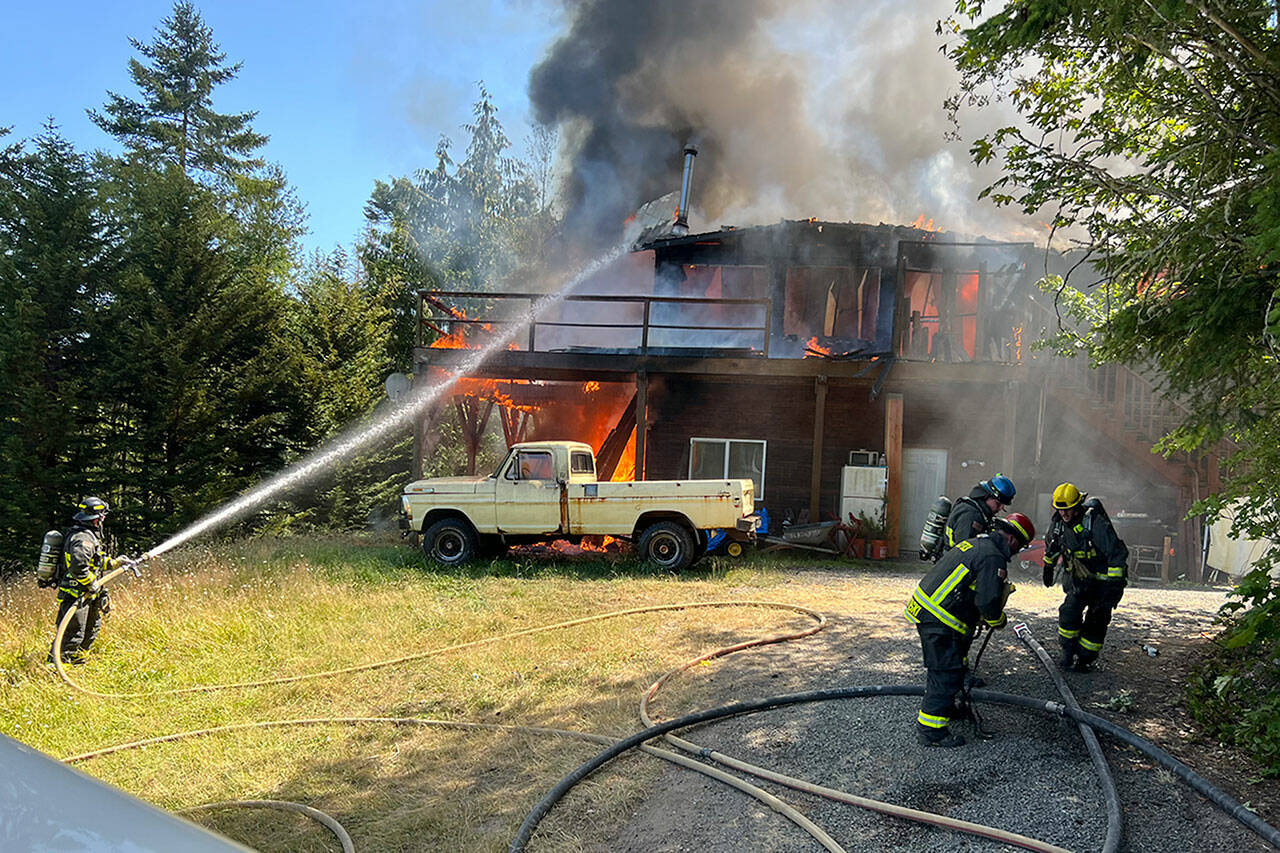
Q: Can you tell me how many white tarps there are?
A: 1